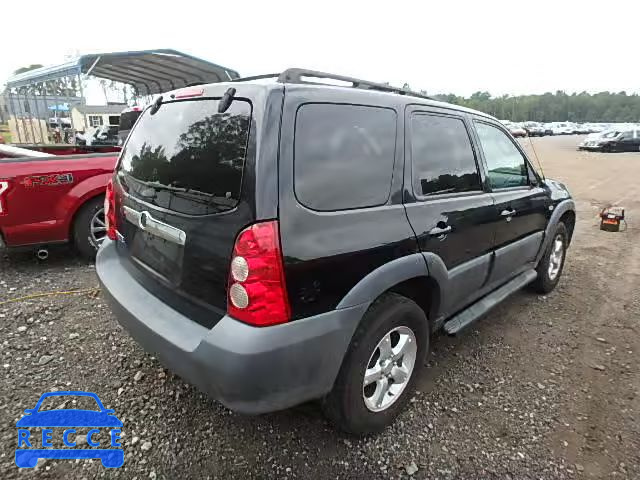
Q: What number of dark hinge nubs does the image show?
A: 2